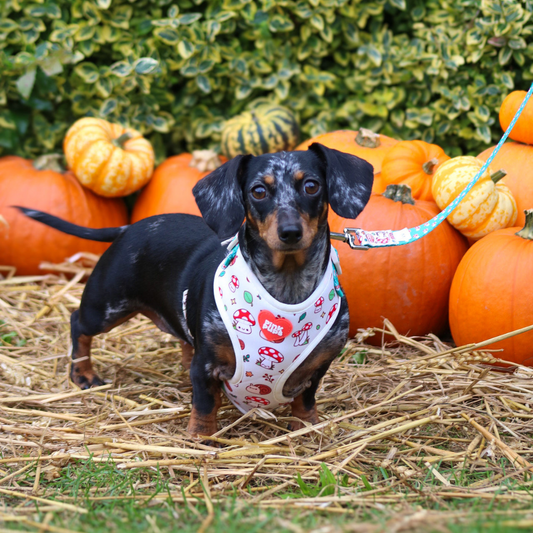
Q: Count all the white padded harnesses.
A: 1